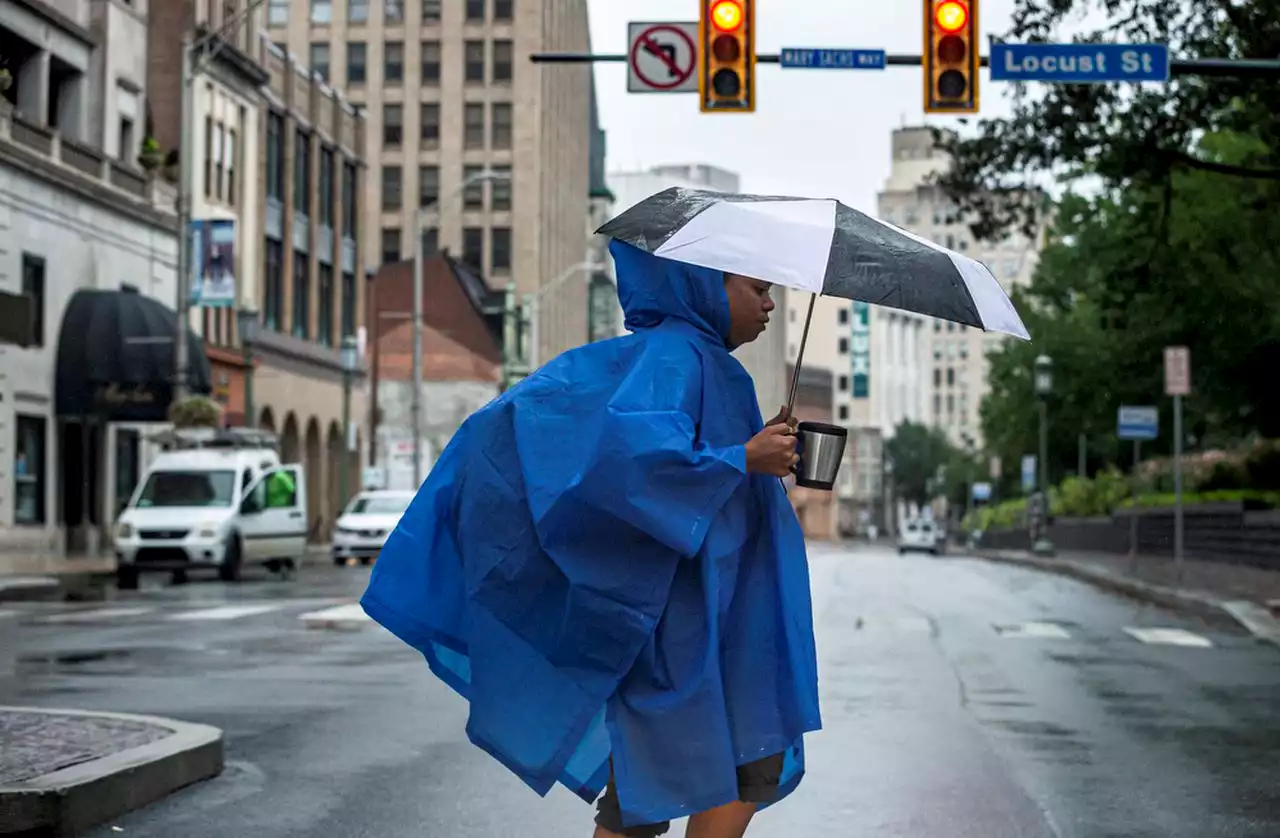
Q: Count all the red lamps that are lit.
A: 2